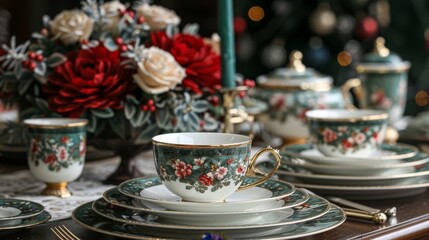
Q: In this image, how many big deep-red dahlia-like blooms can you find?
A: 2